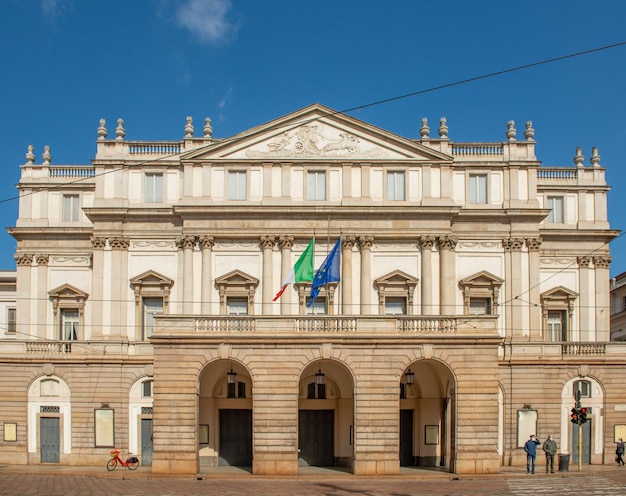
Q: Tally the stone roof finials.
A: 12